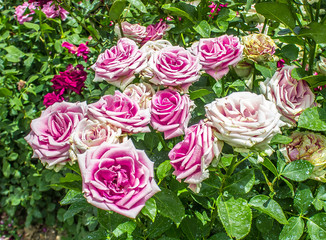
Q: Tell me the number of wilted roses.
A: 2